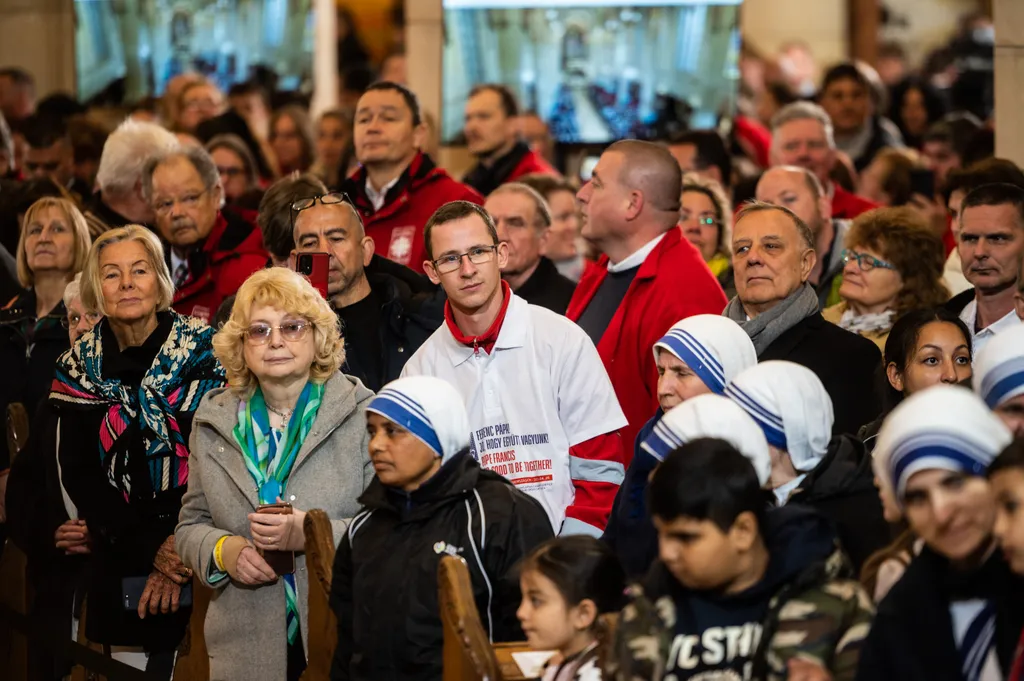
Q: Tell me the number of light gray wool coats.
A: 1